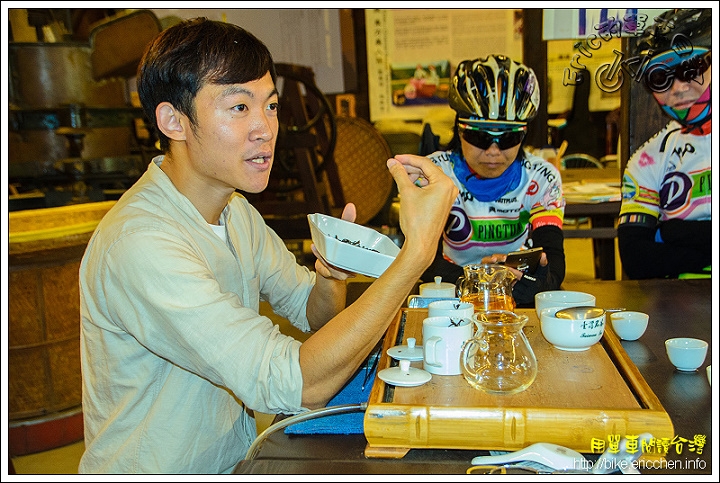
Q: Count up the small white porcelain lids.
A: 3